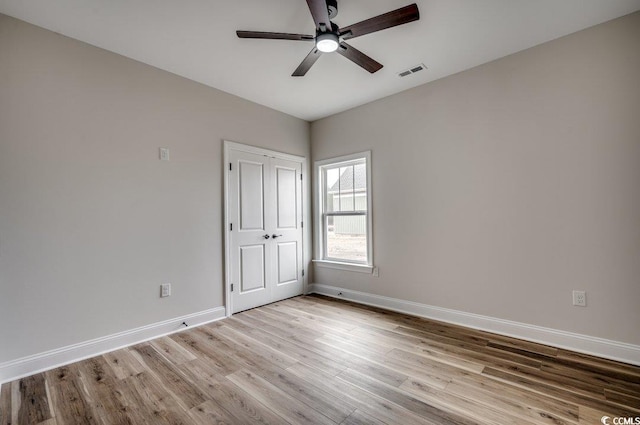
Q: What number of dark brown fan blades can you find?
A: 5